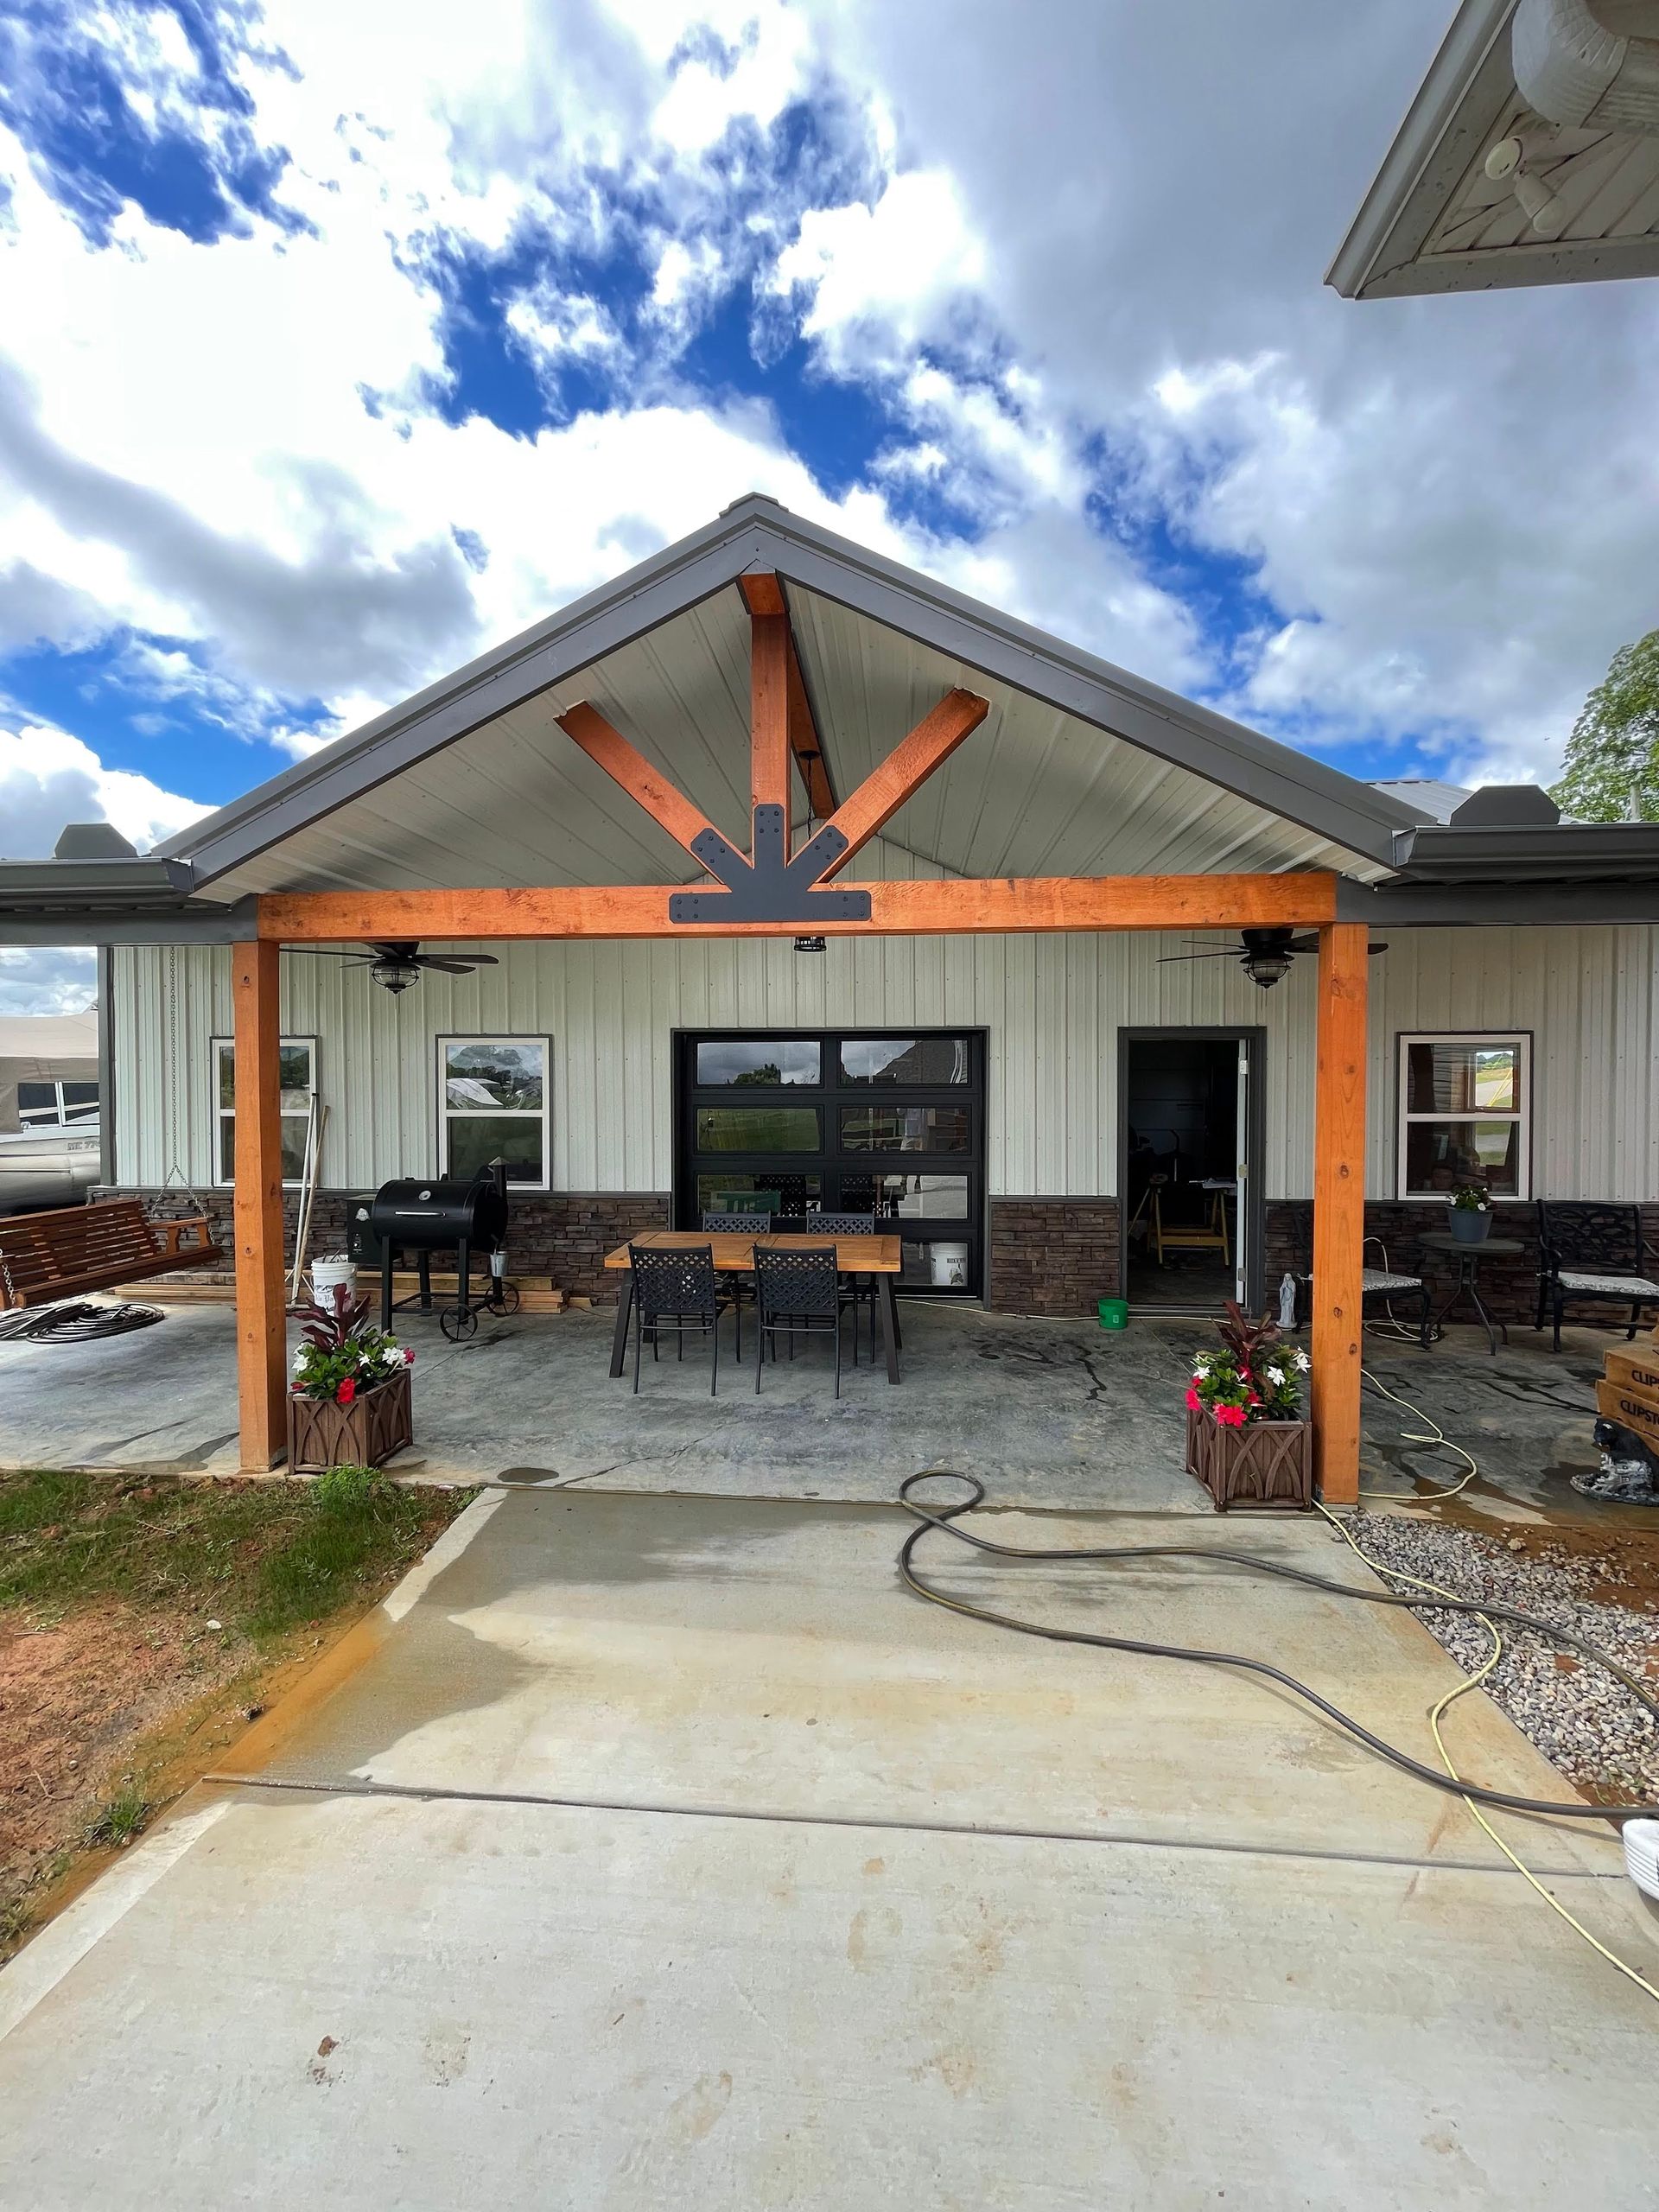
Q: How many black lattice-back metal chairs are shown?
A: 4